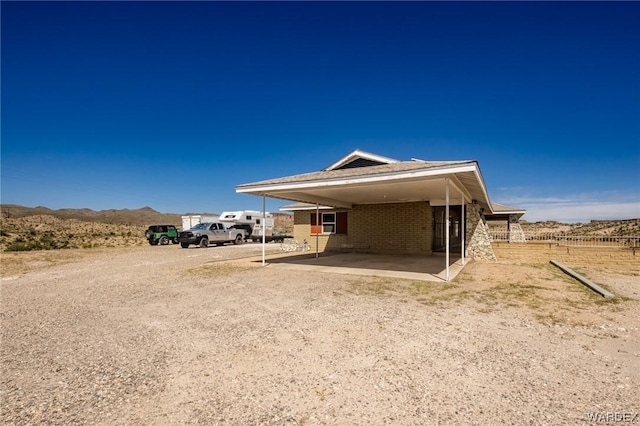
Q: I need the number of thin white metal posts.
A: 4